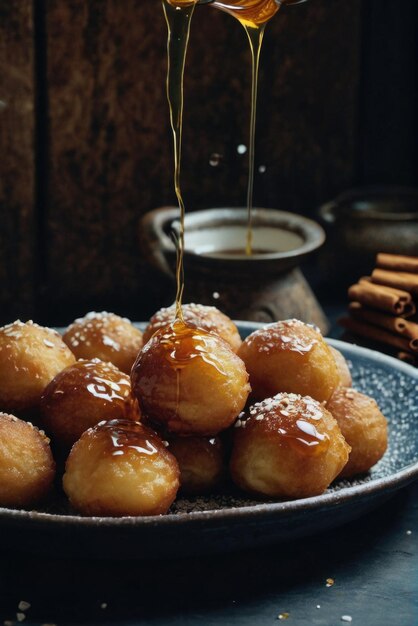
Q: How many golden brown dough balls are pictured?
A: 12